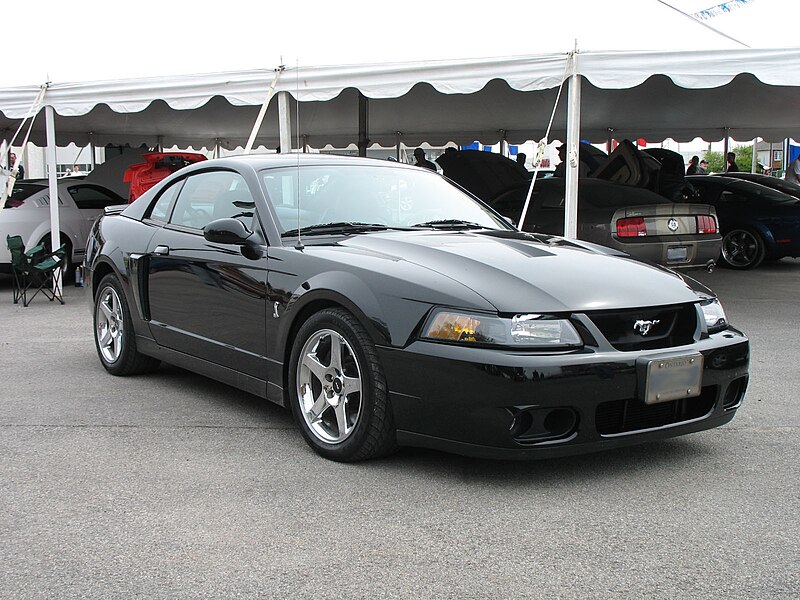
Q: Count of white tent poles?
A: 3